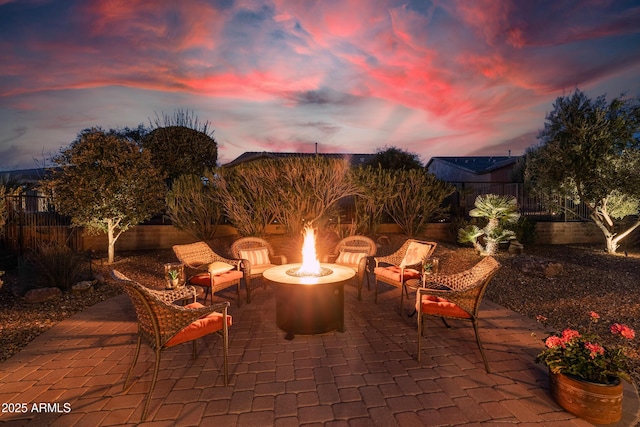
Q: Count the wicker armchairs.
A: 6